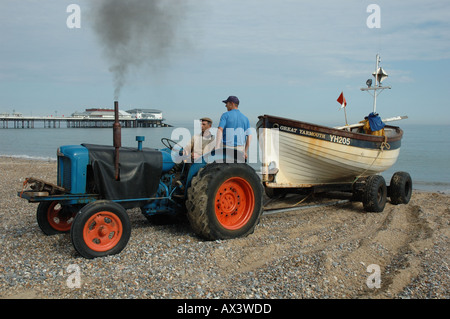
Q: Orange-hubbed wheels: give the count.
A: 3